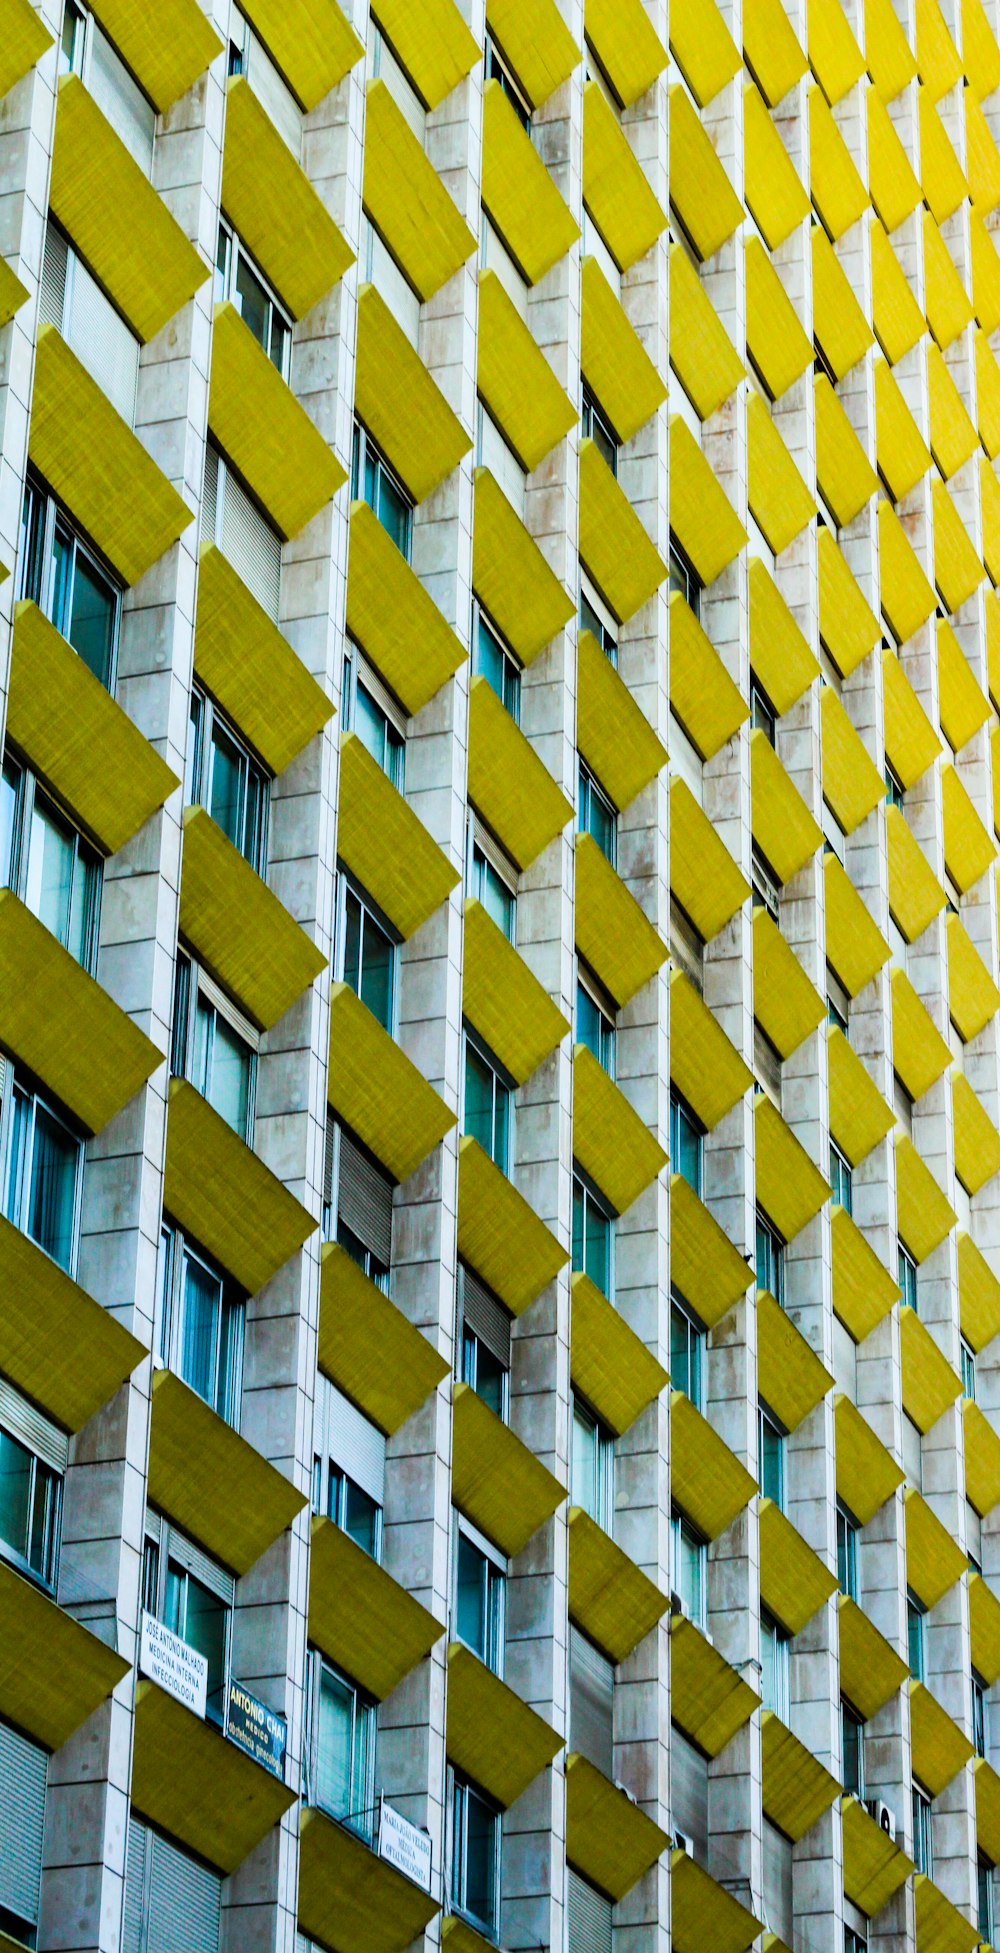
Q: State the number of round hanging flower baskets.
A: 0